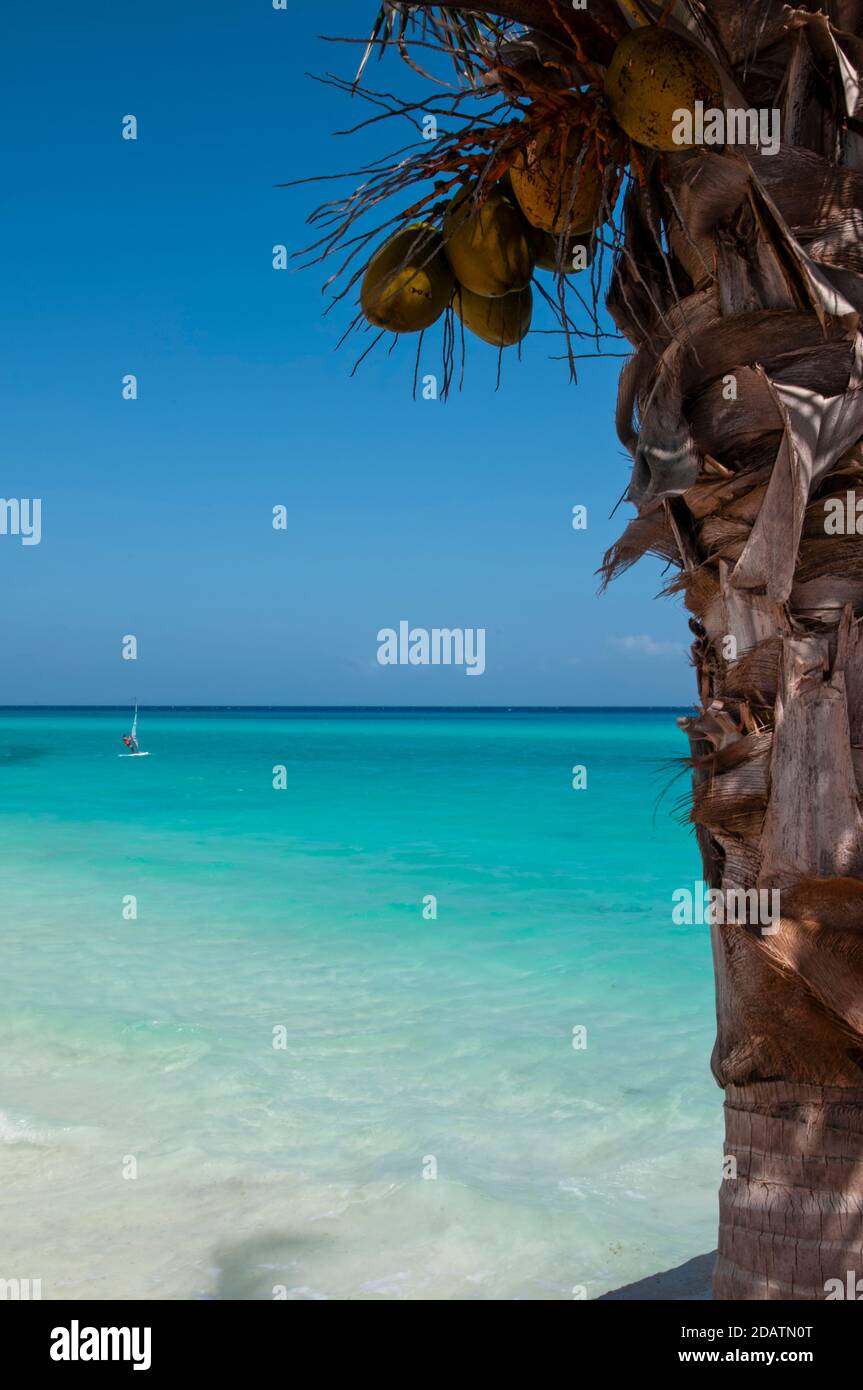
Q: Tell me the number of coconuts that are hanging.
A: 6